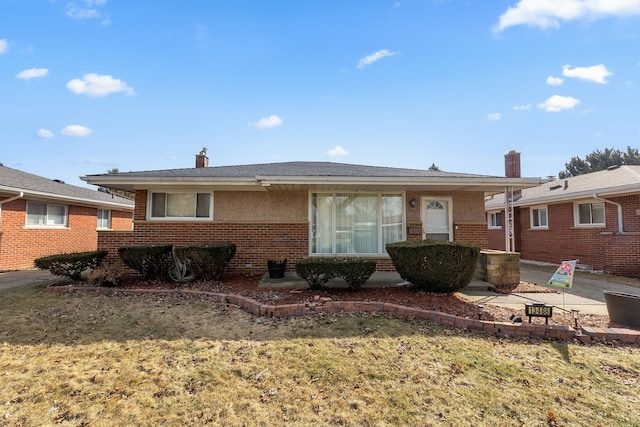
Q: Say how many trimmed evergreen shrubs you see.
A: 6